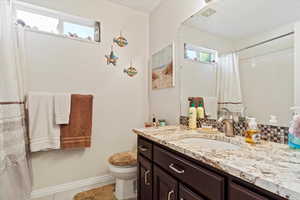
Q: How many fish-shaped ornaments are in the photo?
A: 2